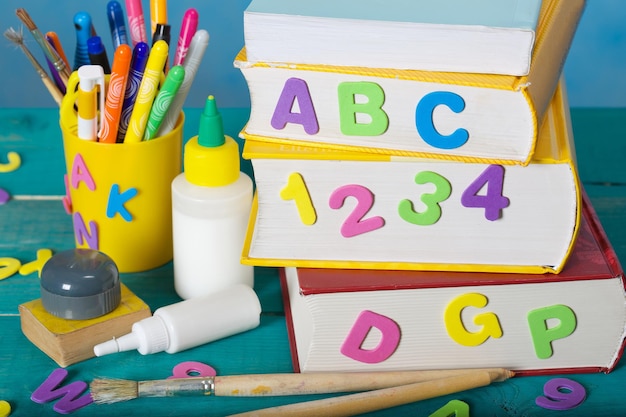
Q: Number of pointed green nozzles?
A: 1